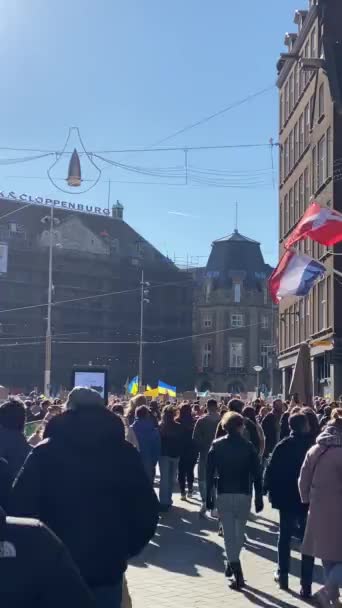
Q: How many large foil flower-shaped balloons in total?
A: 0